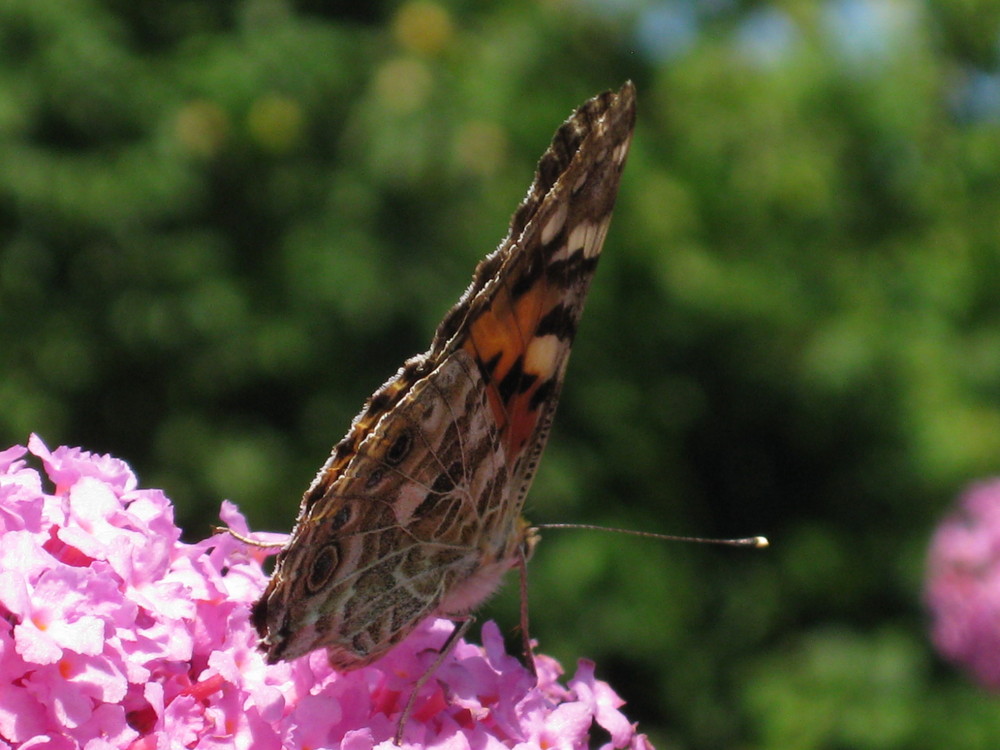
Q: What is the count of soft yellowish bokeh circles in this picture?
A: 5